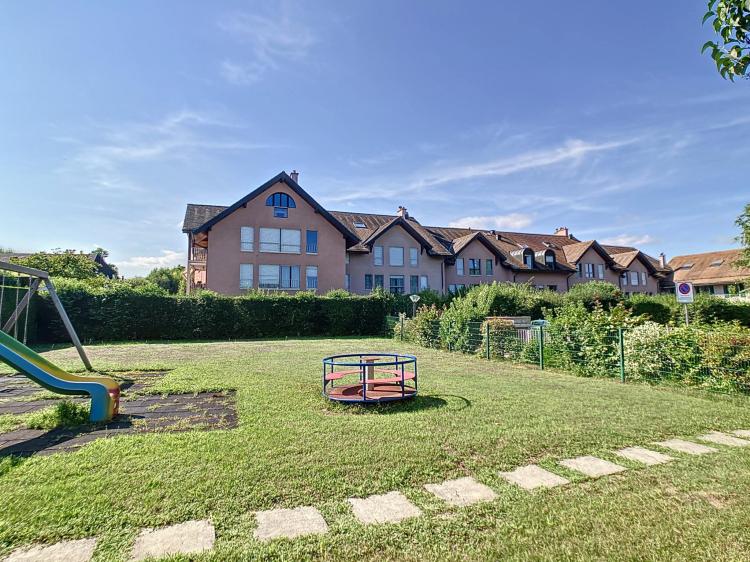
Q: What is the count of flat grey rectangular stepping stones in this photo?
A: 11